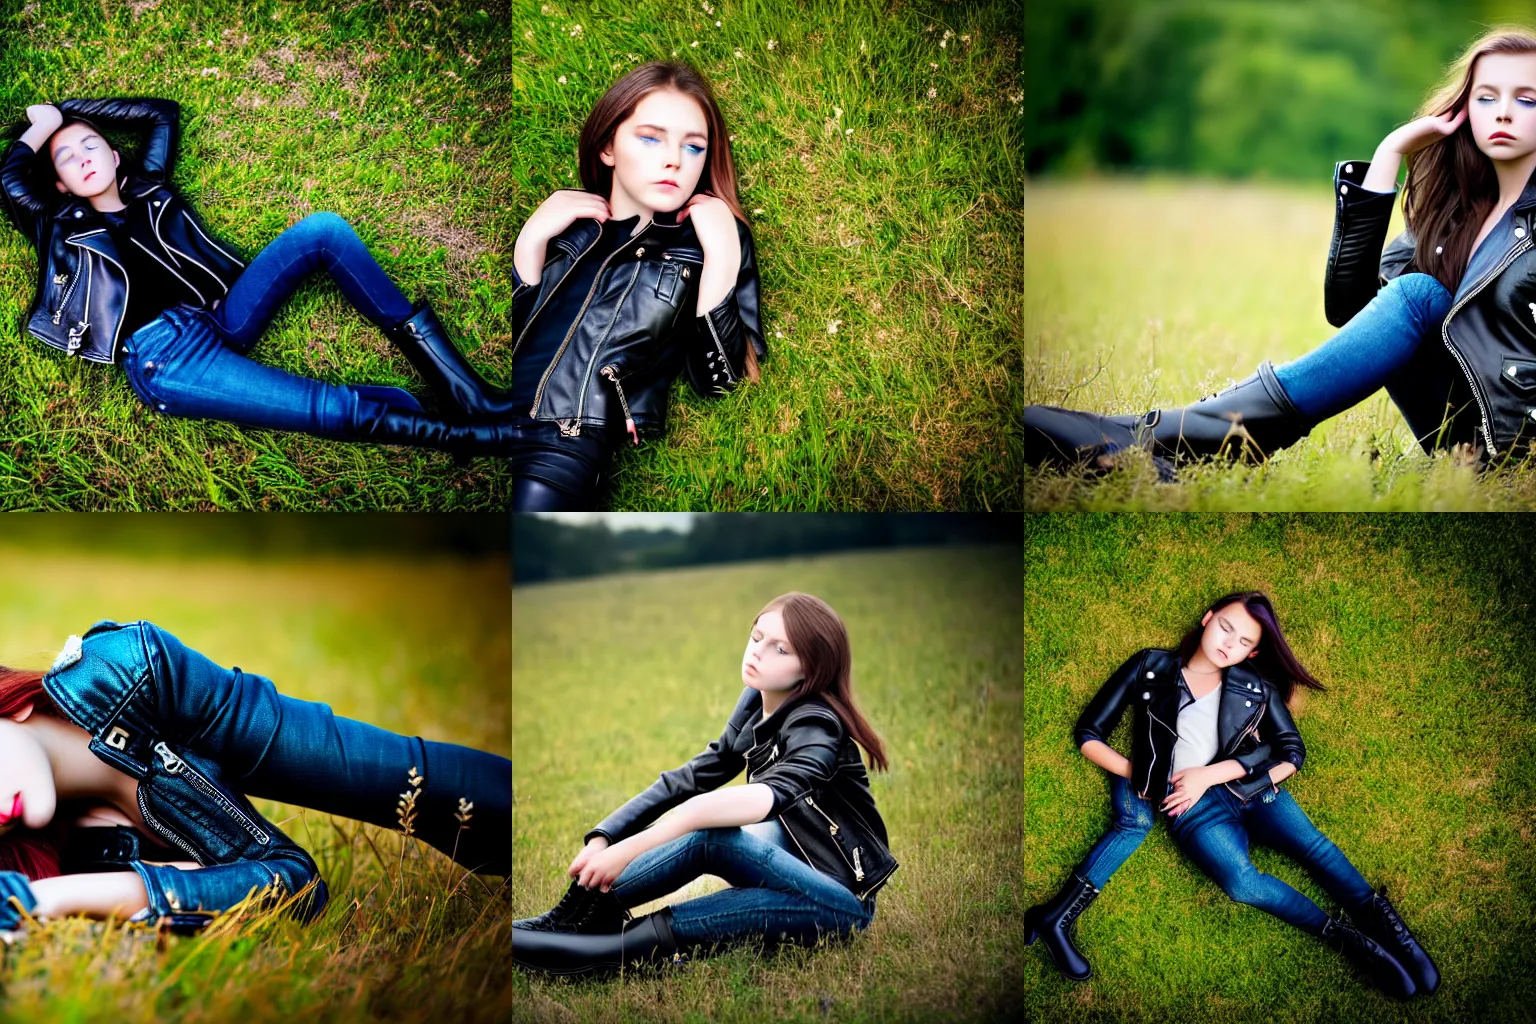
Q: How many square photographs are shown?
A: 6